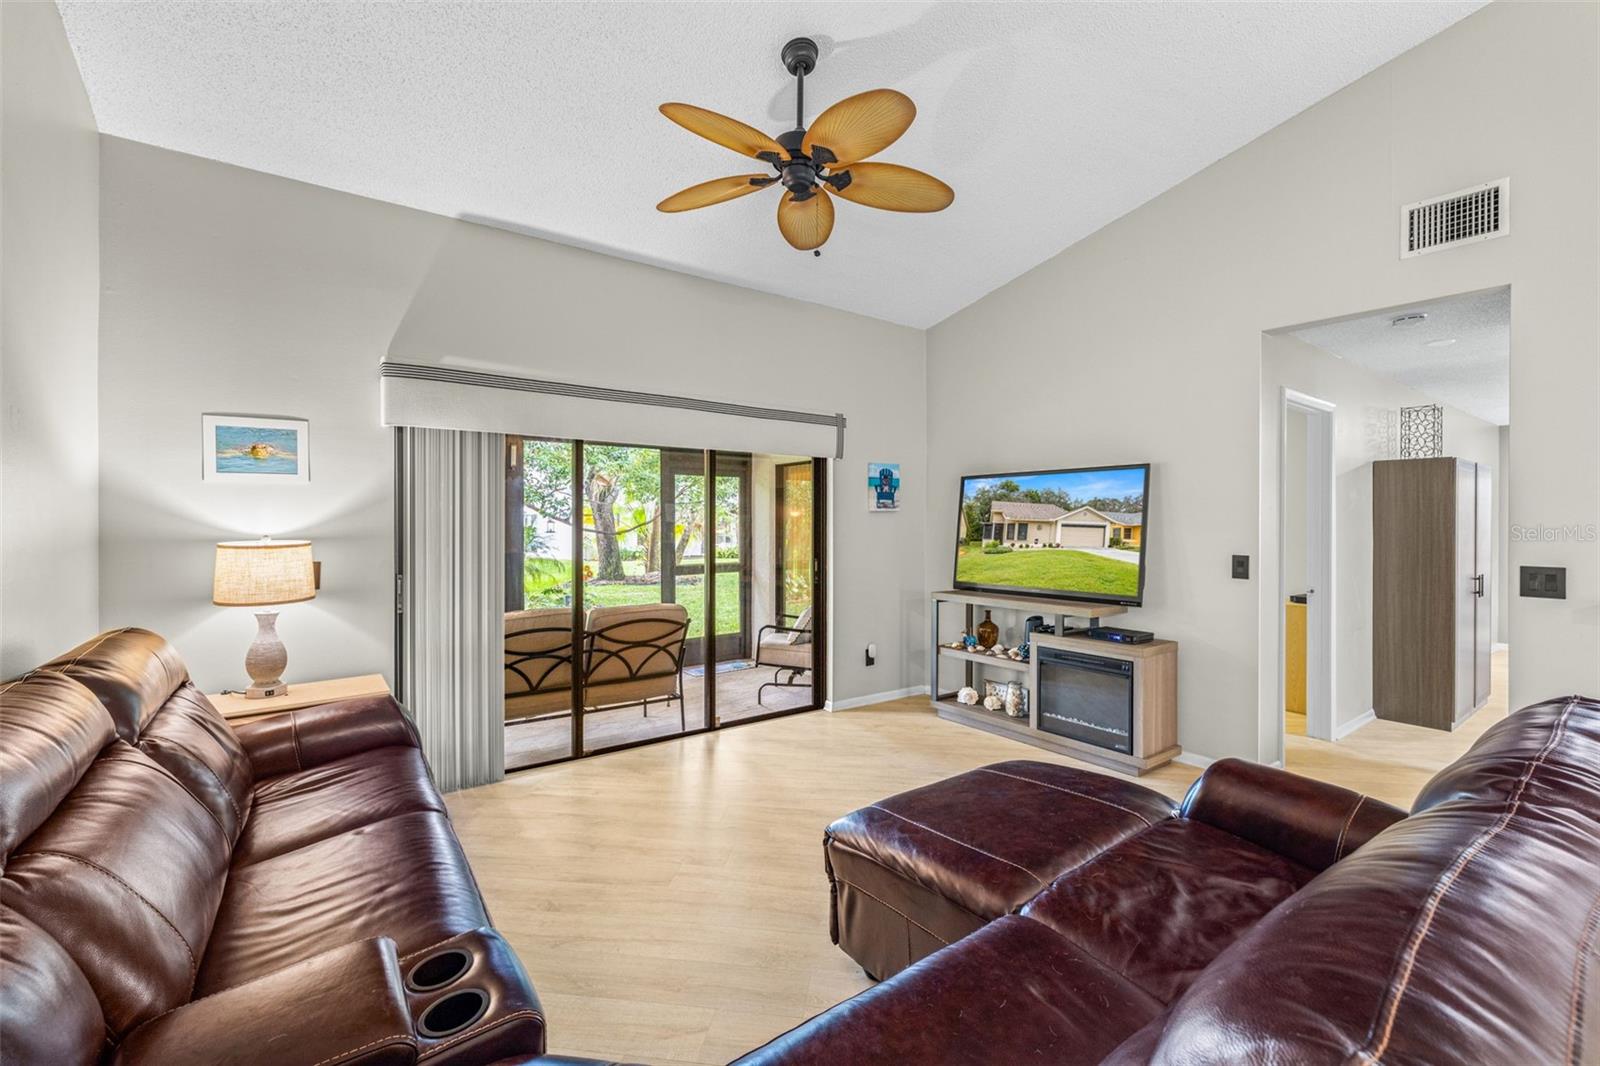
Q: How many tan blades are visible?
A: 5